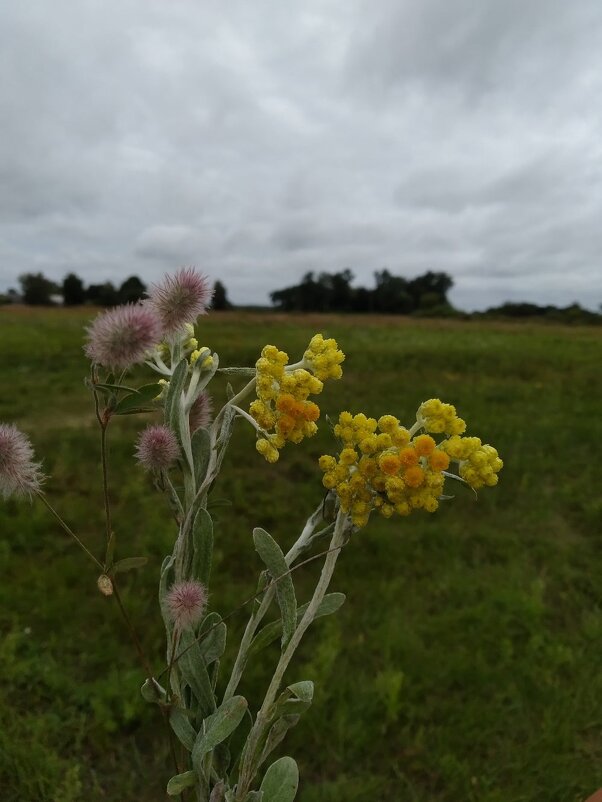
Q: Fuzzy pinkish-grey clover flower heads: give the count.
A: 6